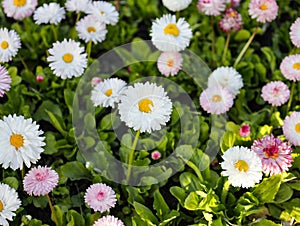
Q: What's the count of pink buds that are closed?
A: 4